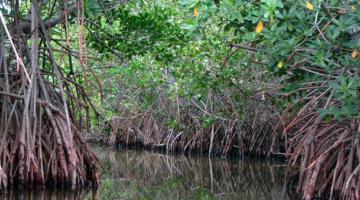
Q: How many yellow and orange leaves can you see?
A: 6